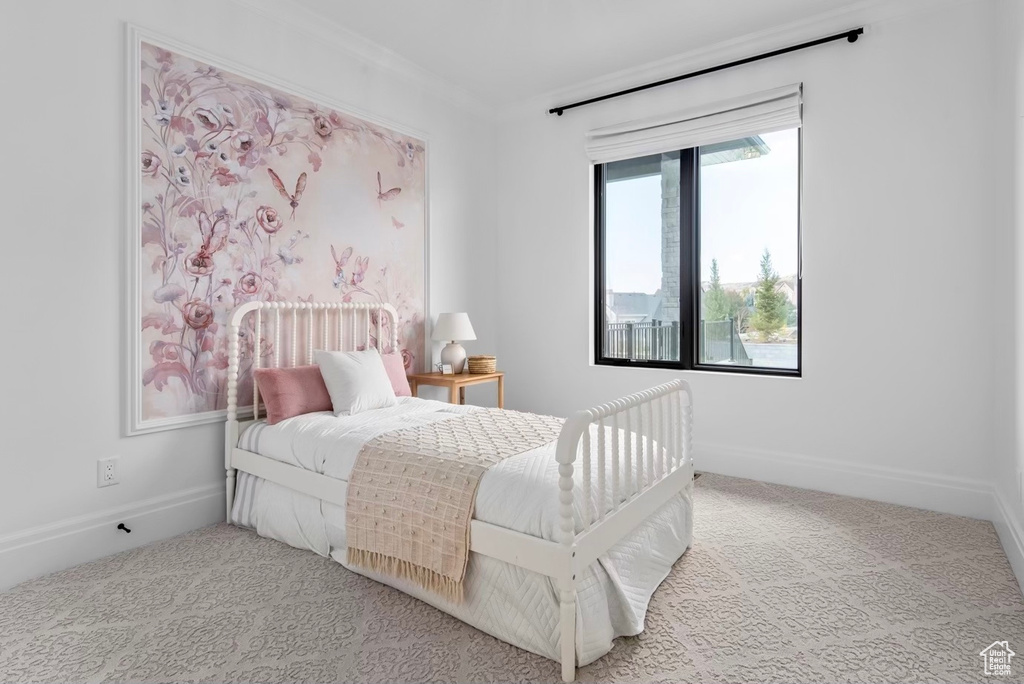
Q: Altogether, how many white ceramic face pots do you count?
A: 0